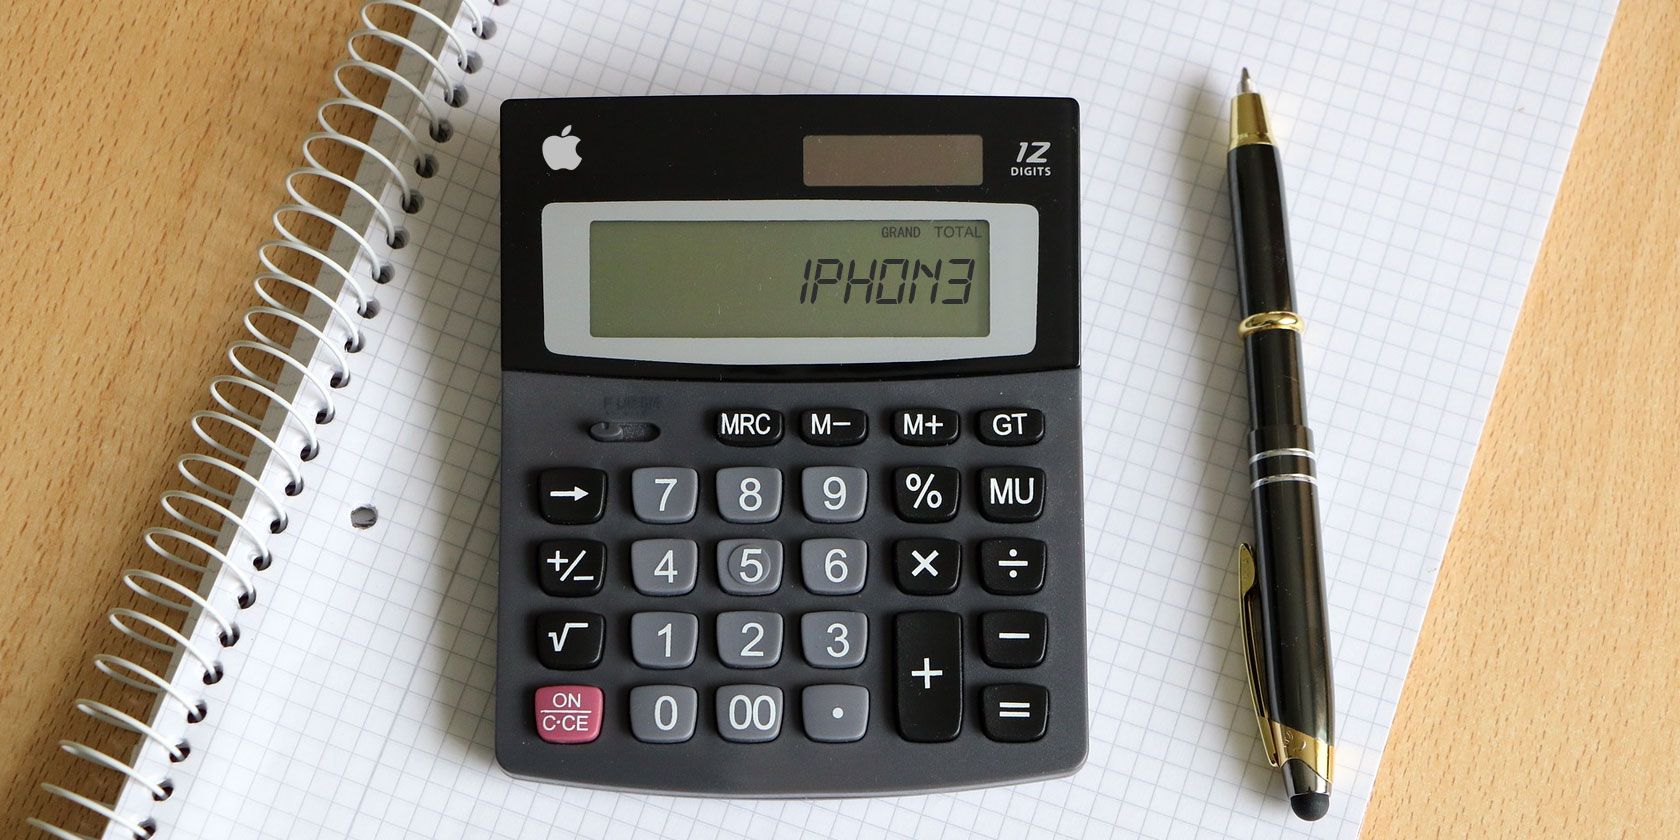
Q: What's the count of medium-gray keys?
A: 12